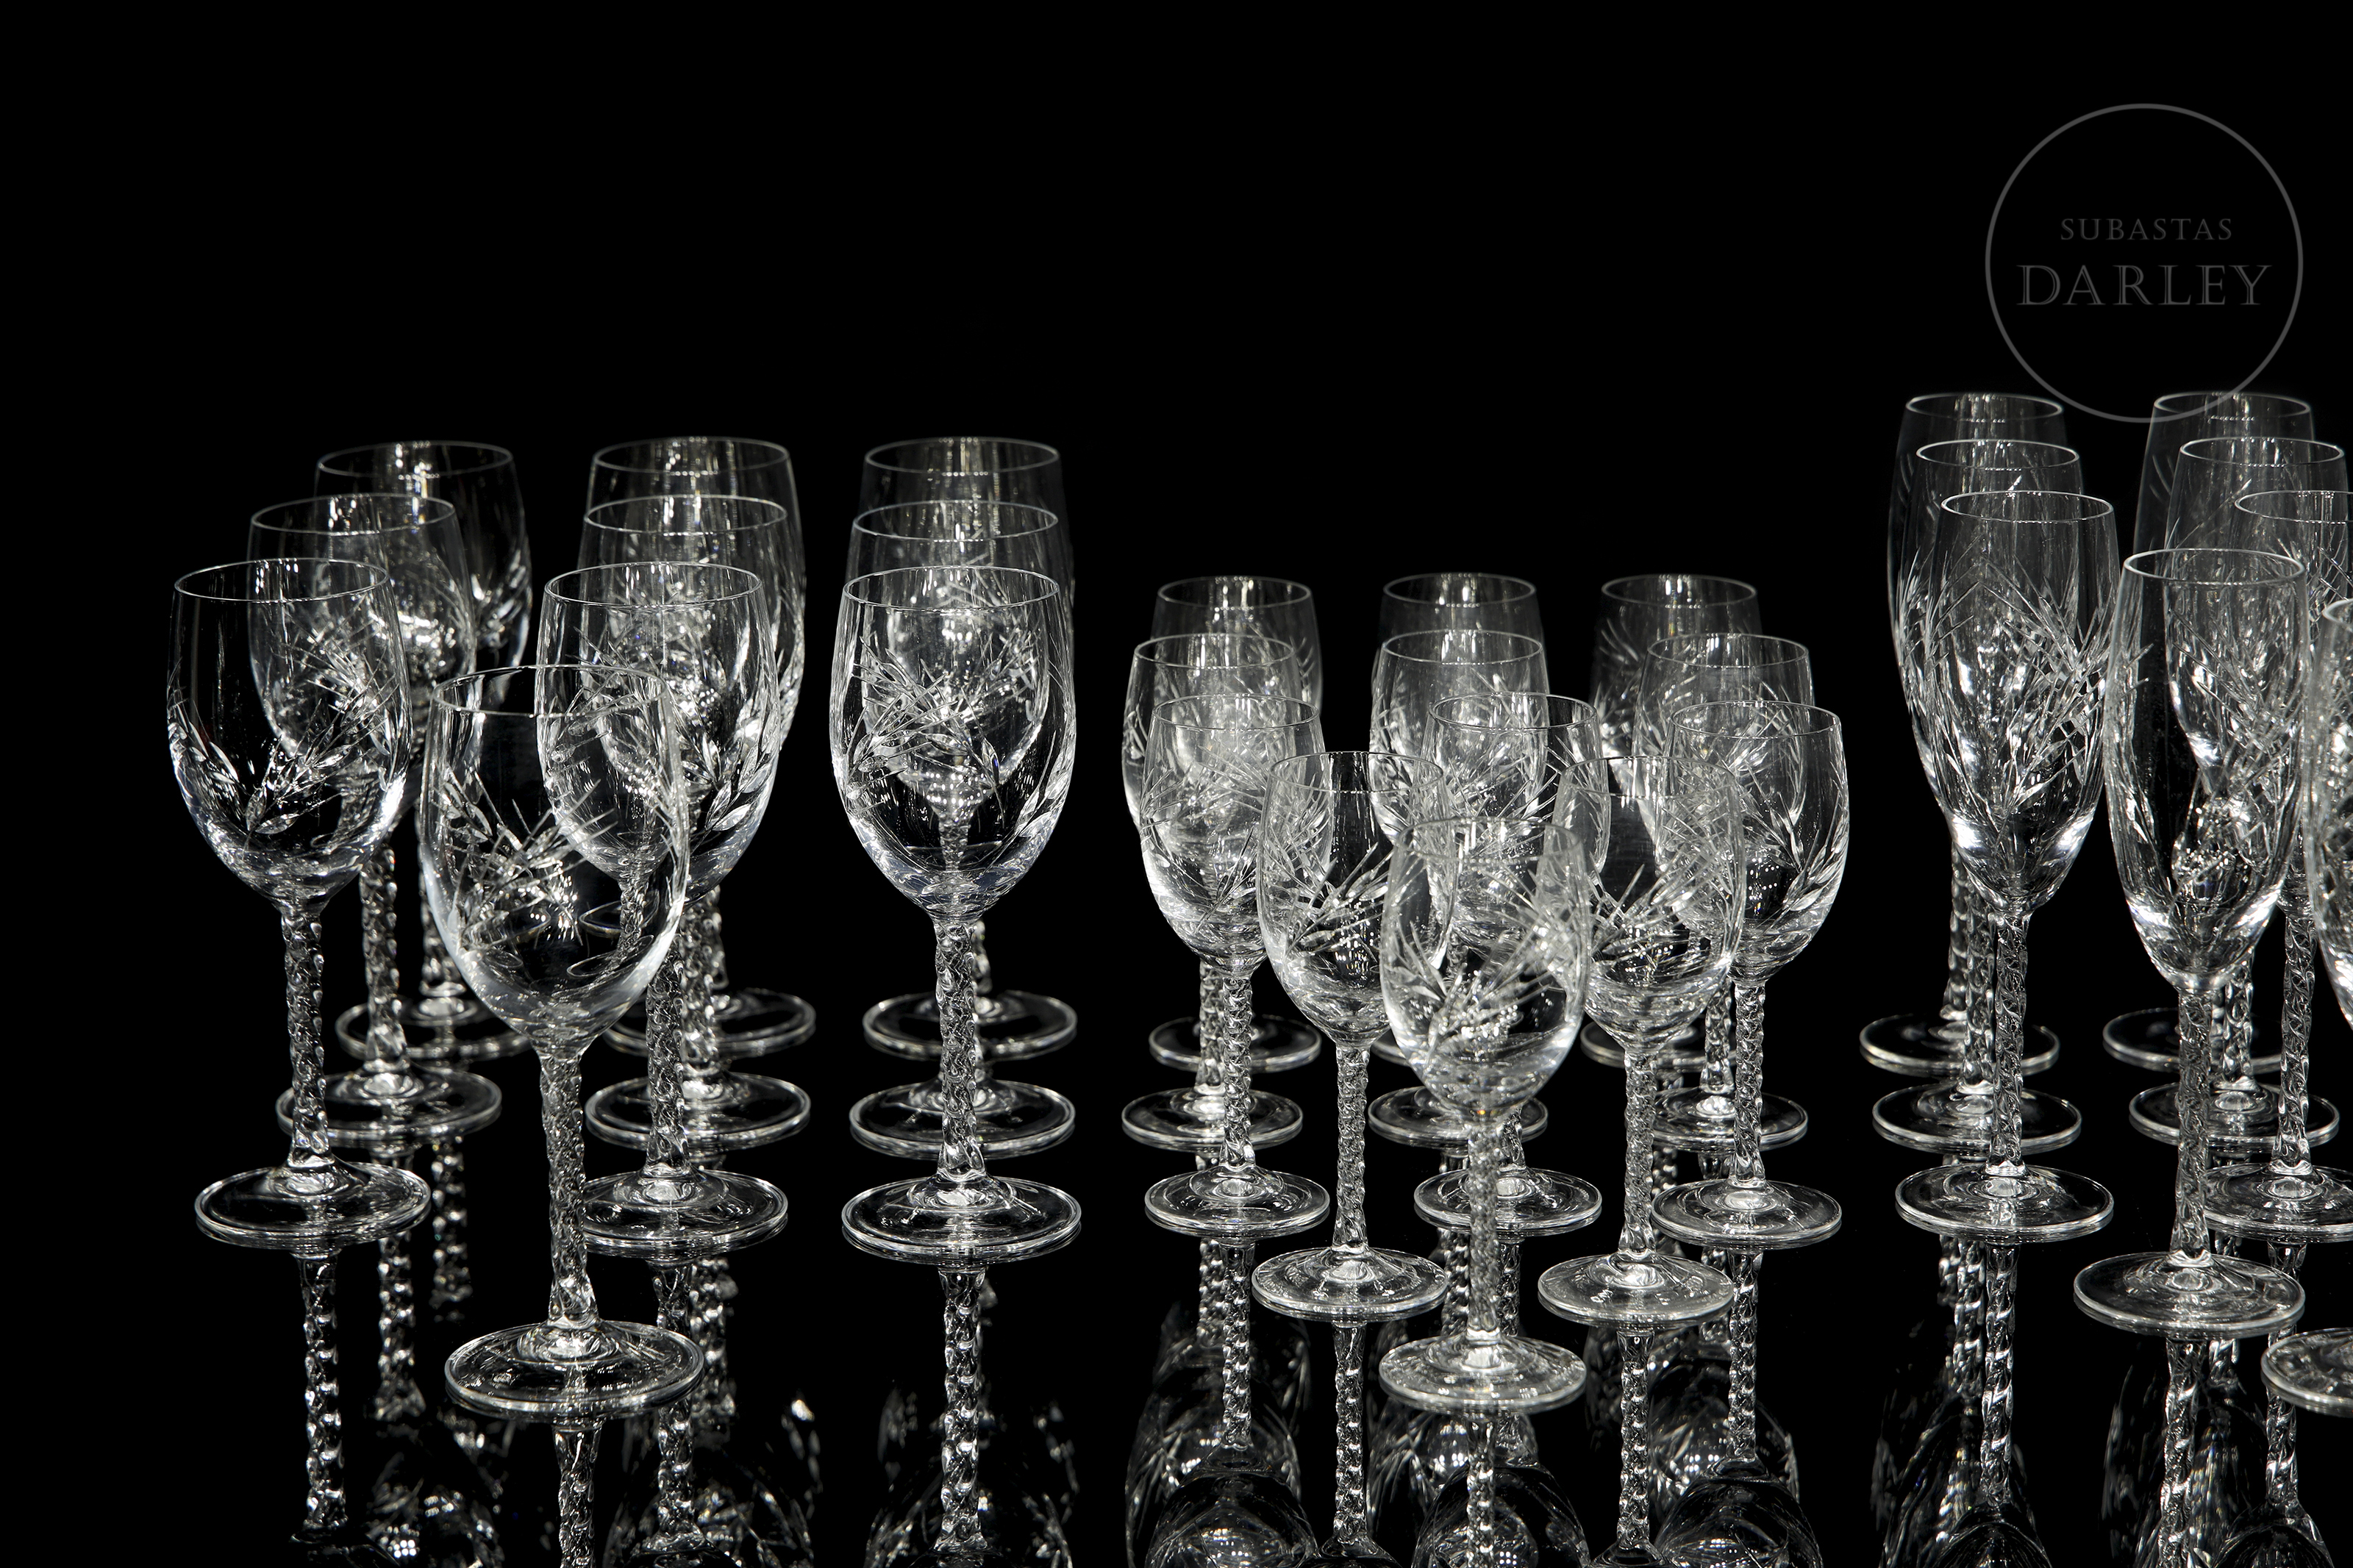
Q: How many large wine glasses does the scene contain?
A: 10